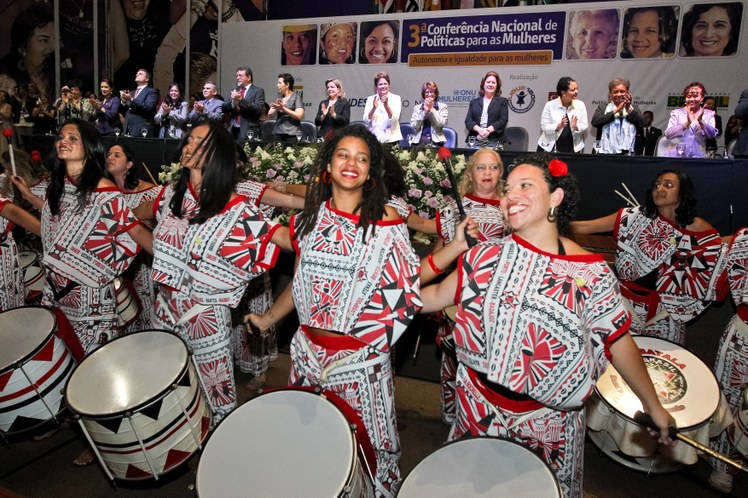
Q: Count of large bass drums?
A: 5